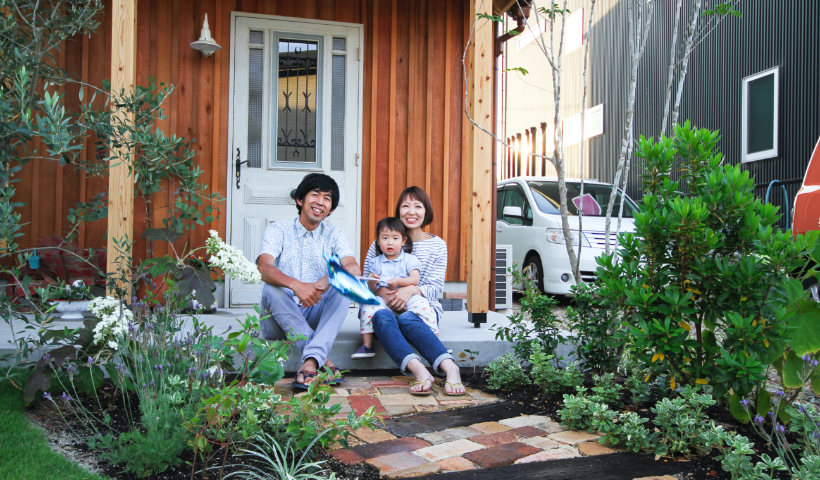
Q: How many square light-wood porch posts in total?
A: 2